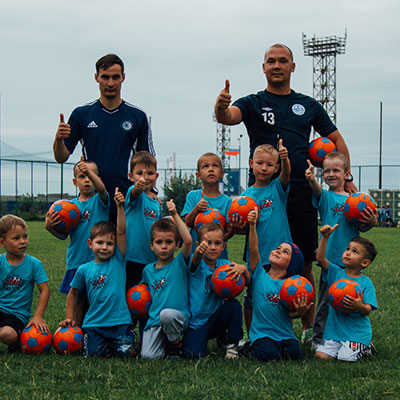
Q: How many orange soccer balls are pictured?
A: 11